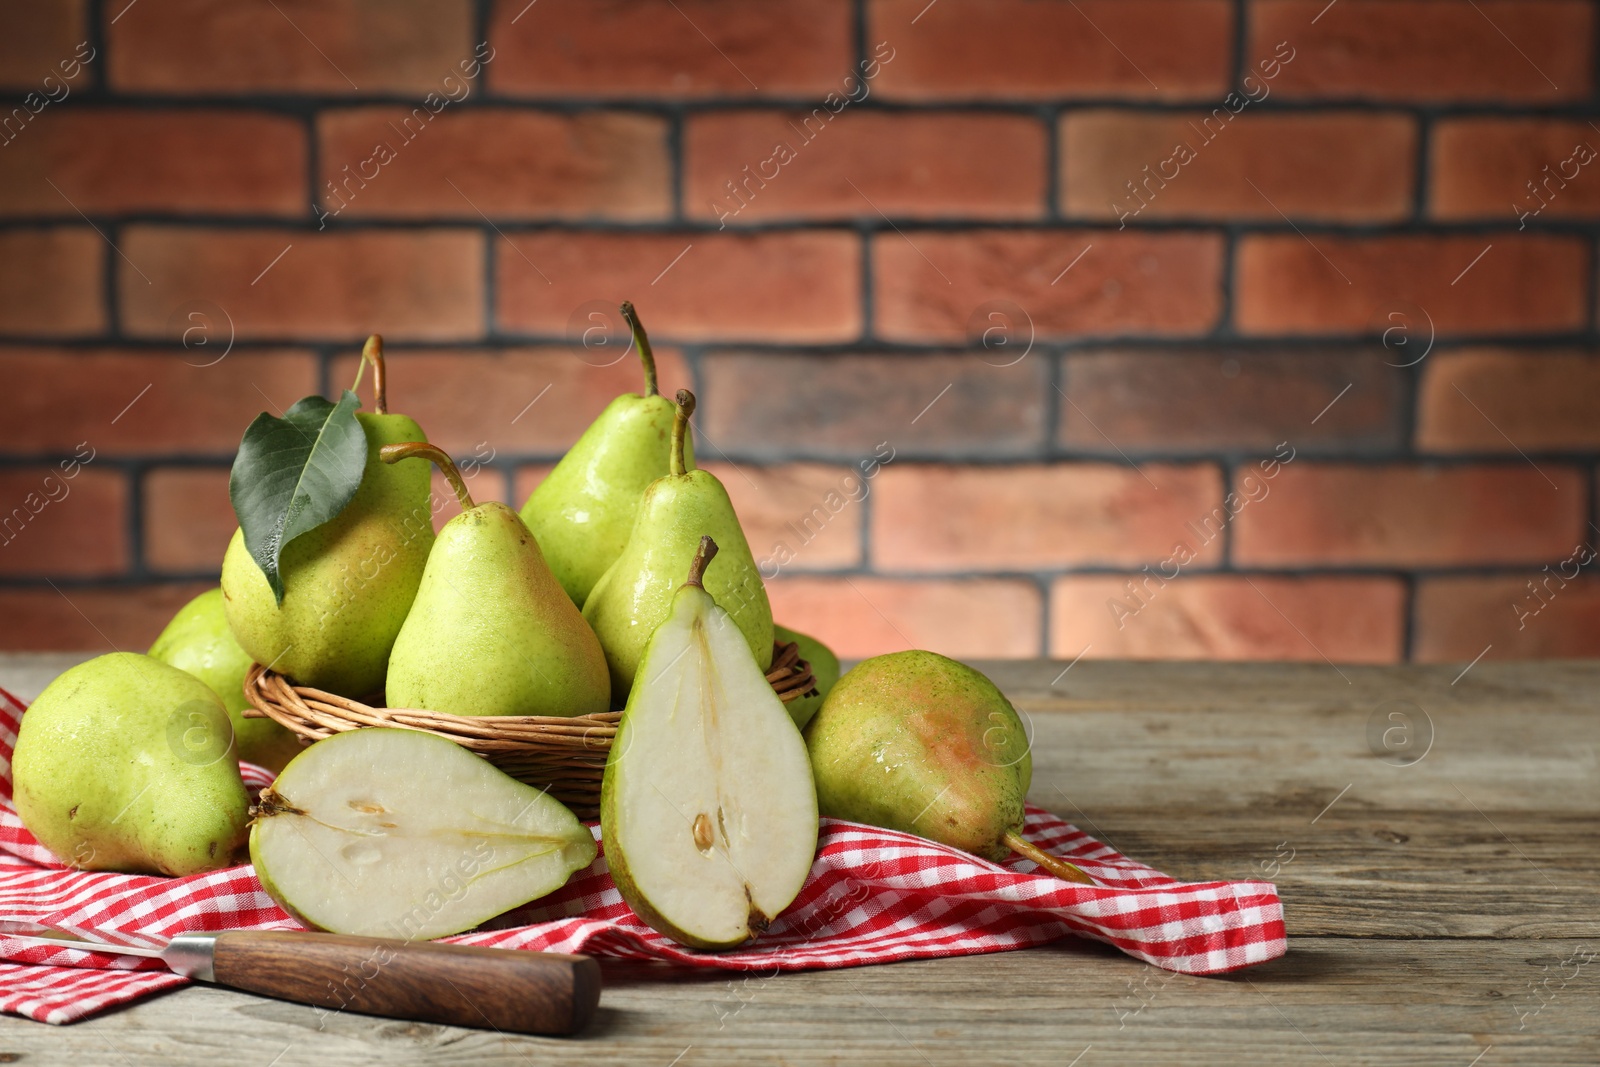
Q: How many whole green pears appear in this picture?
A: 8